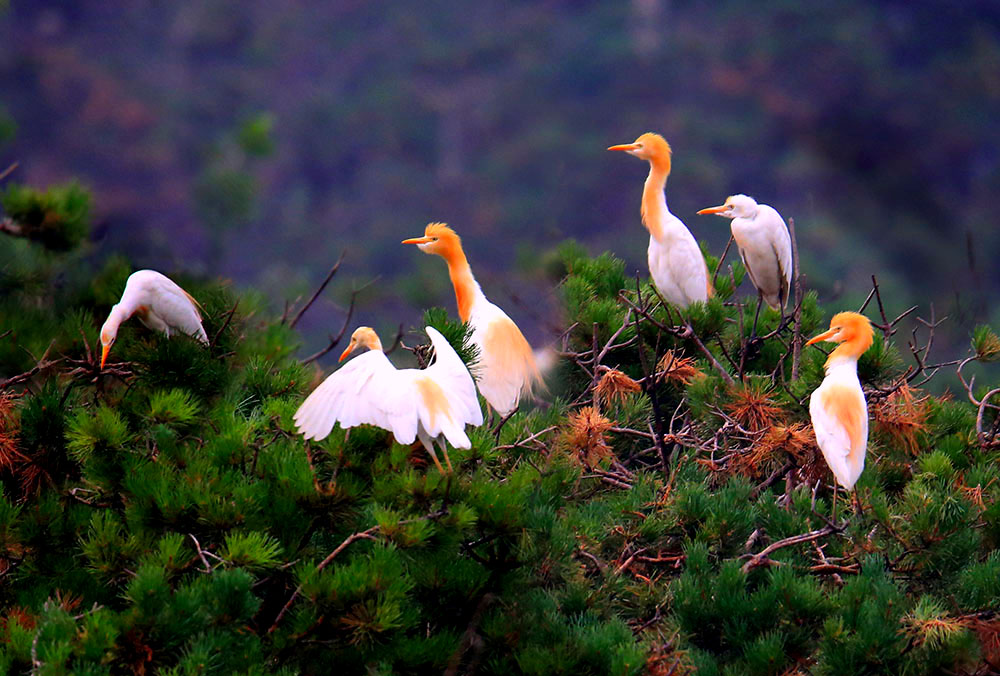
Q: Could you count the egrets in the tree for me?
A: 6